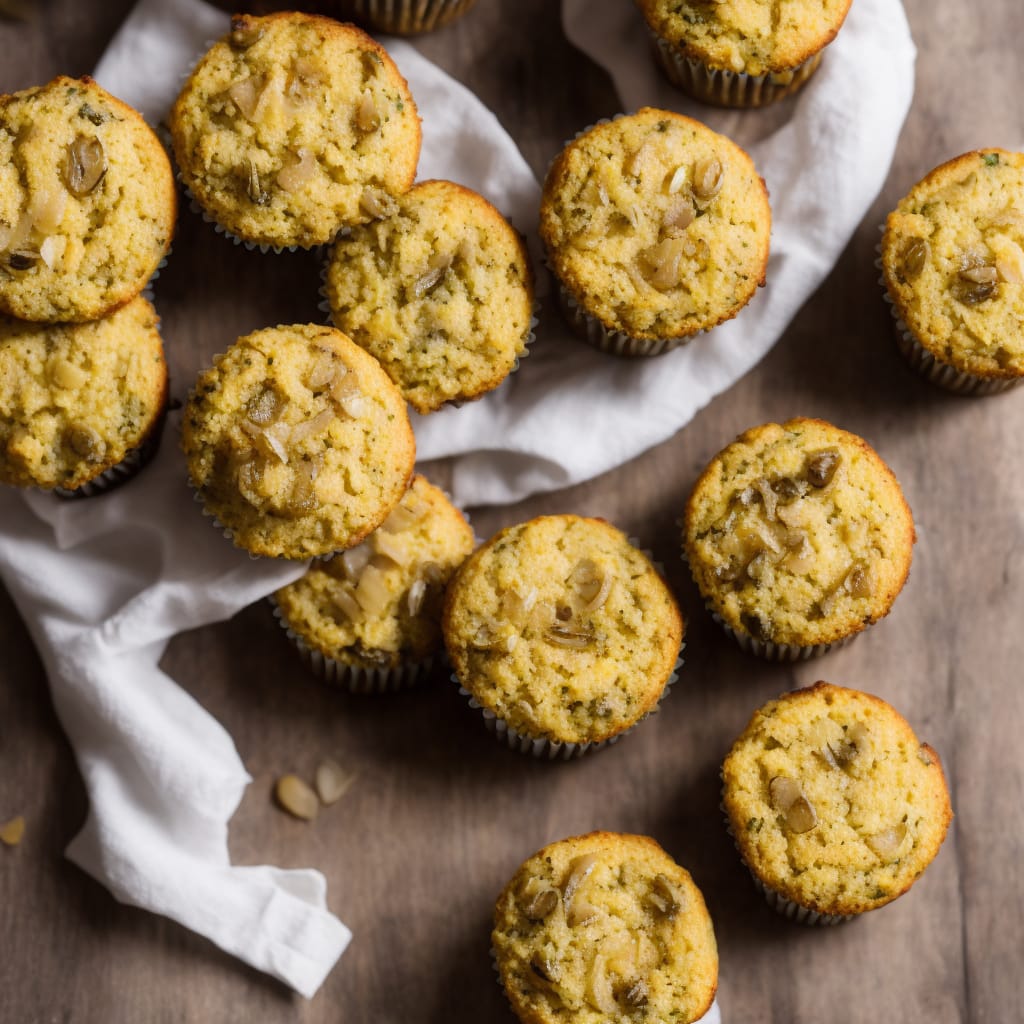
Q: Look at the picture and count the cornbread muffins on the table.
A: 14